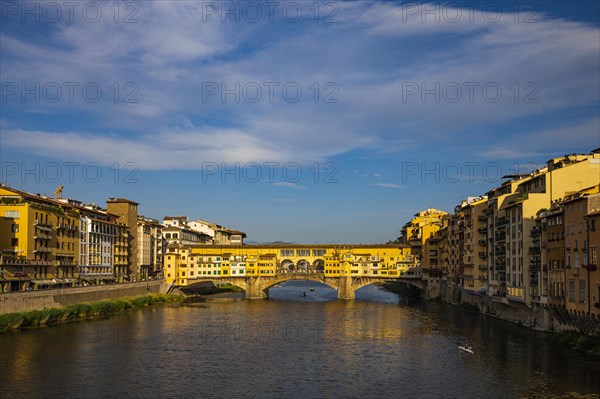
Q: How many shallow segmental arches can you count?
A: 3